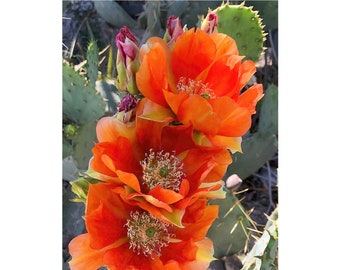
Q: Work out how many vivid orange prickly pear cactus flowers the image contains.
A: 3